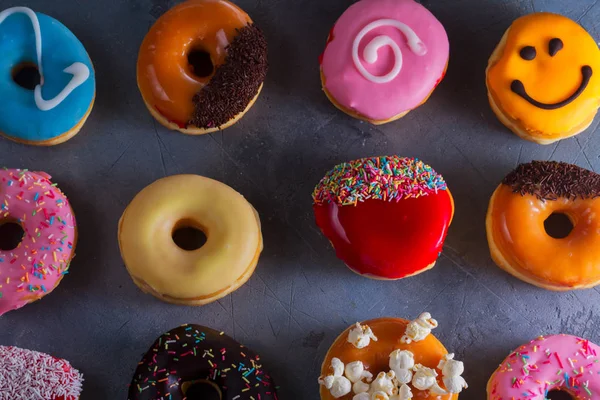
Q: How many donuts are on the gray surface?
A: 12